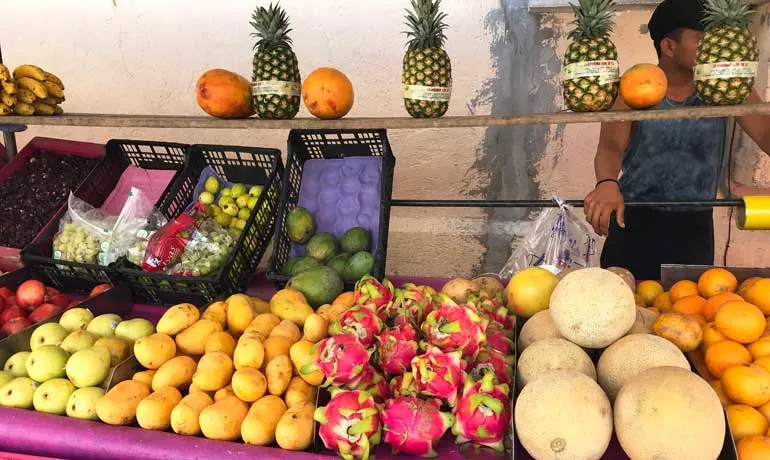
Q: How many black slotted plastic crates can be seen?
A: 3